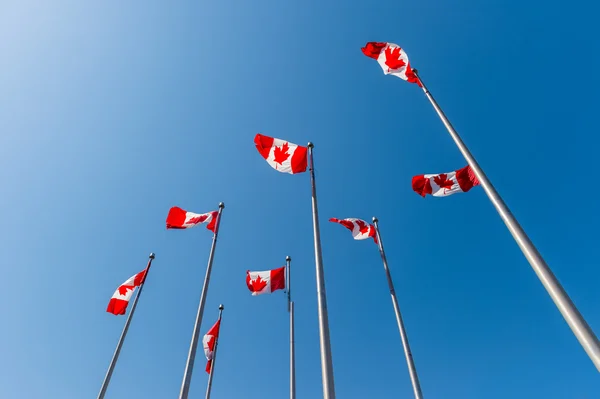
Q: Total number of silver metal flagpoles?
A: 7